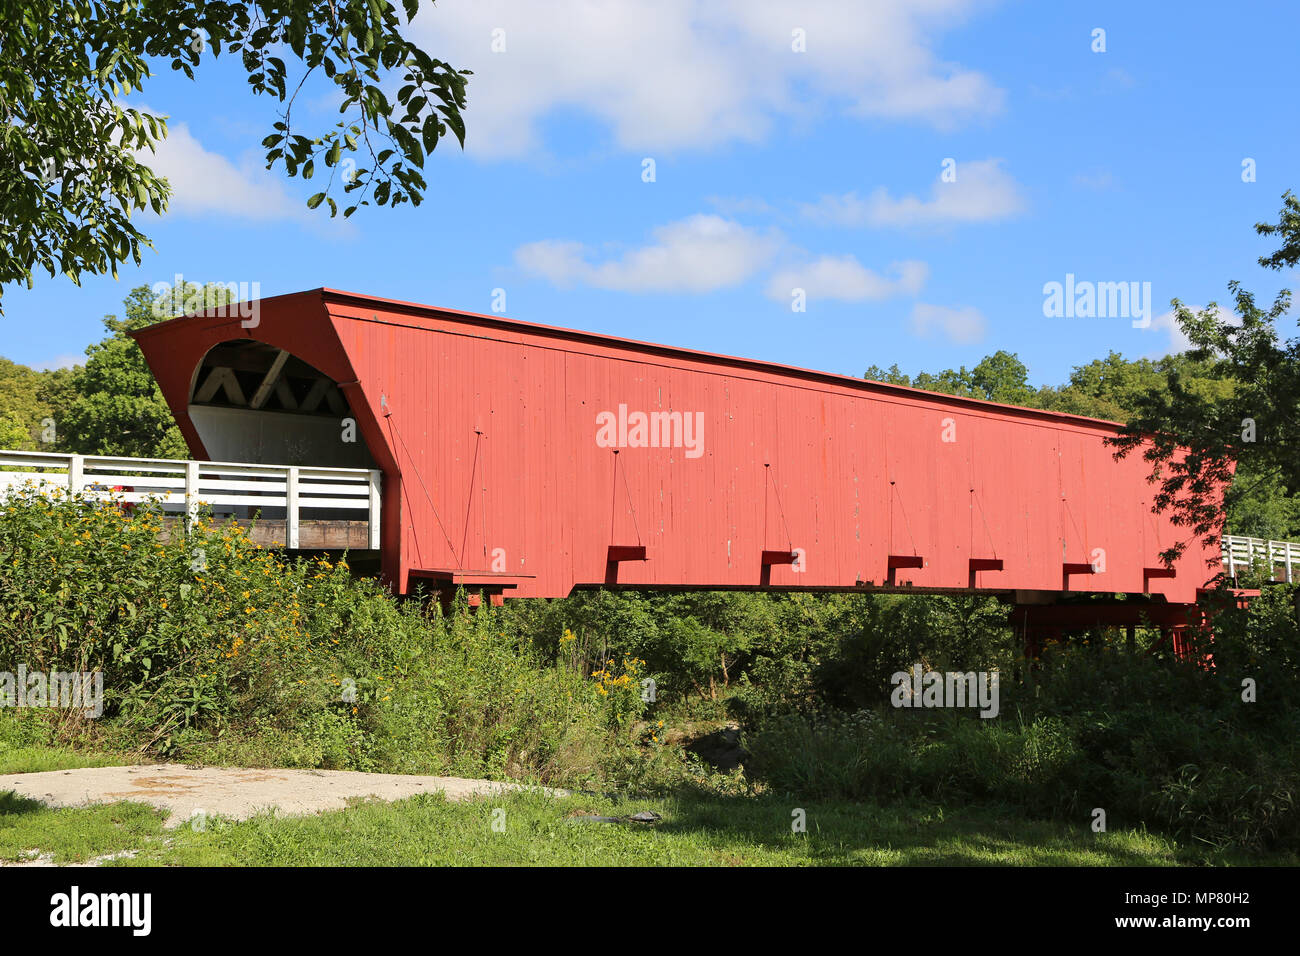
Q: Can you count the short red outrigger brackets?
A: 6